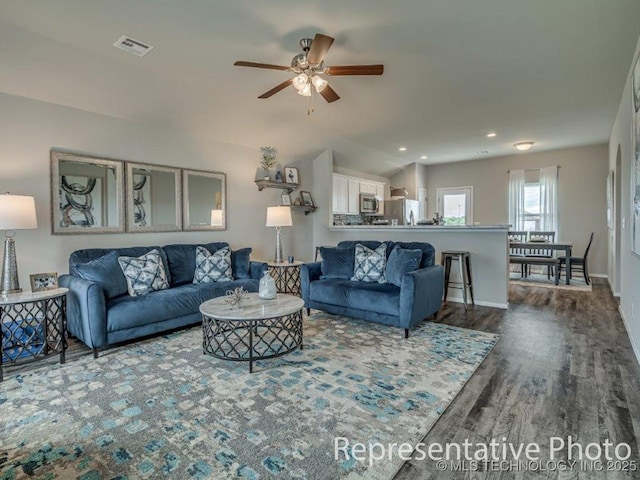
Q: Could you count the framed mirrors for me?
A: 3